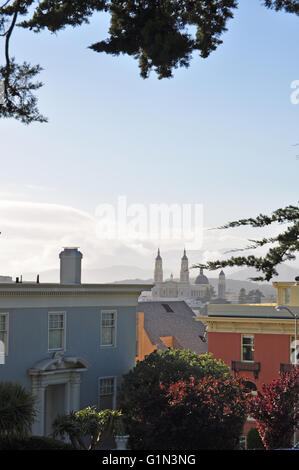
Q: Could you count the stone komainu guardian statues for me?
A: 0